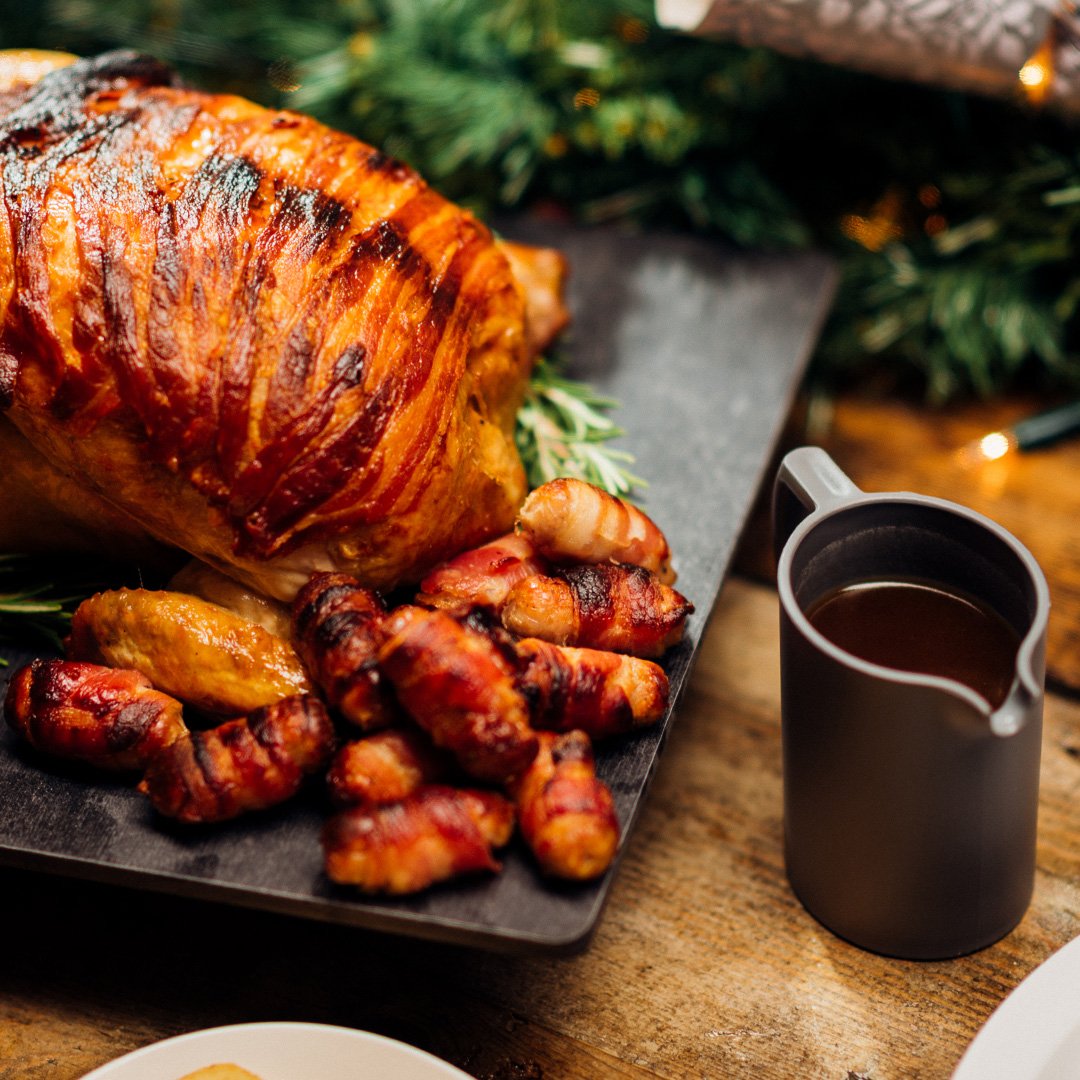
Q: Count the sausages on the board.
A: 11